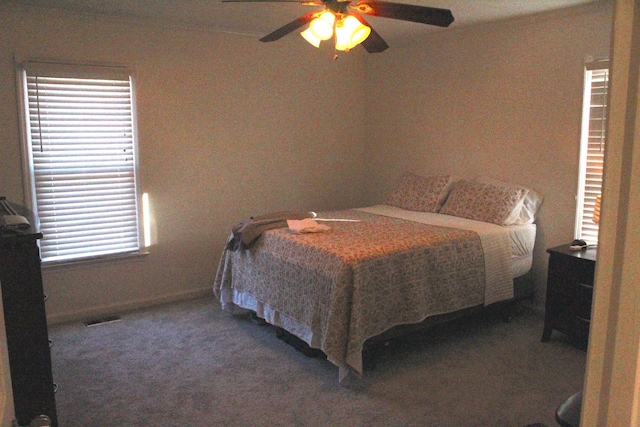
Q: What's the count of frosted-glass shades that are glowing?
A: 4